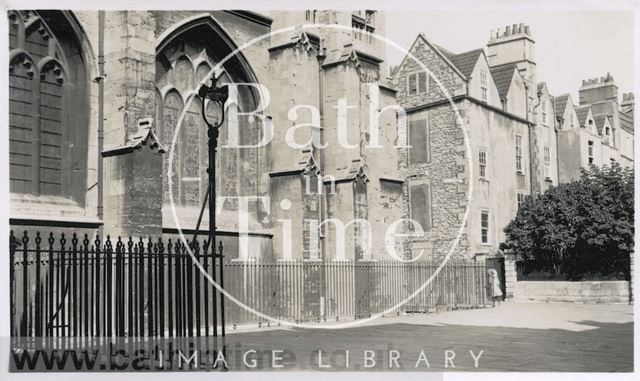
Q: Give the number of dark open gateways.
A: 1